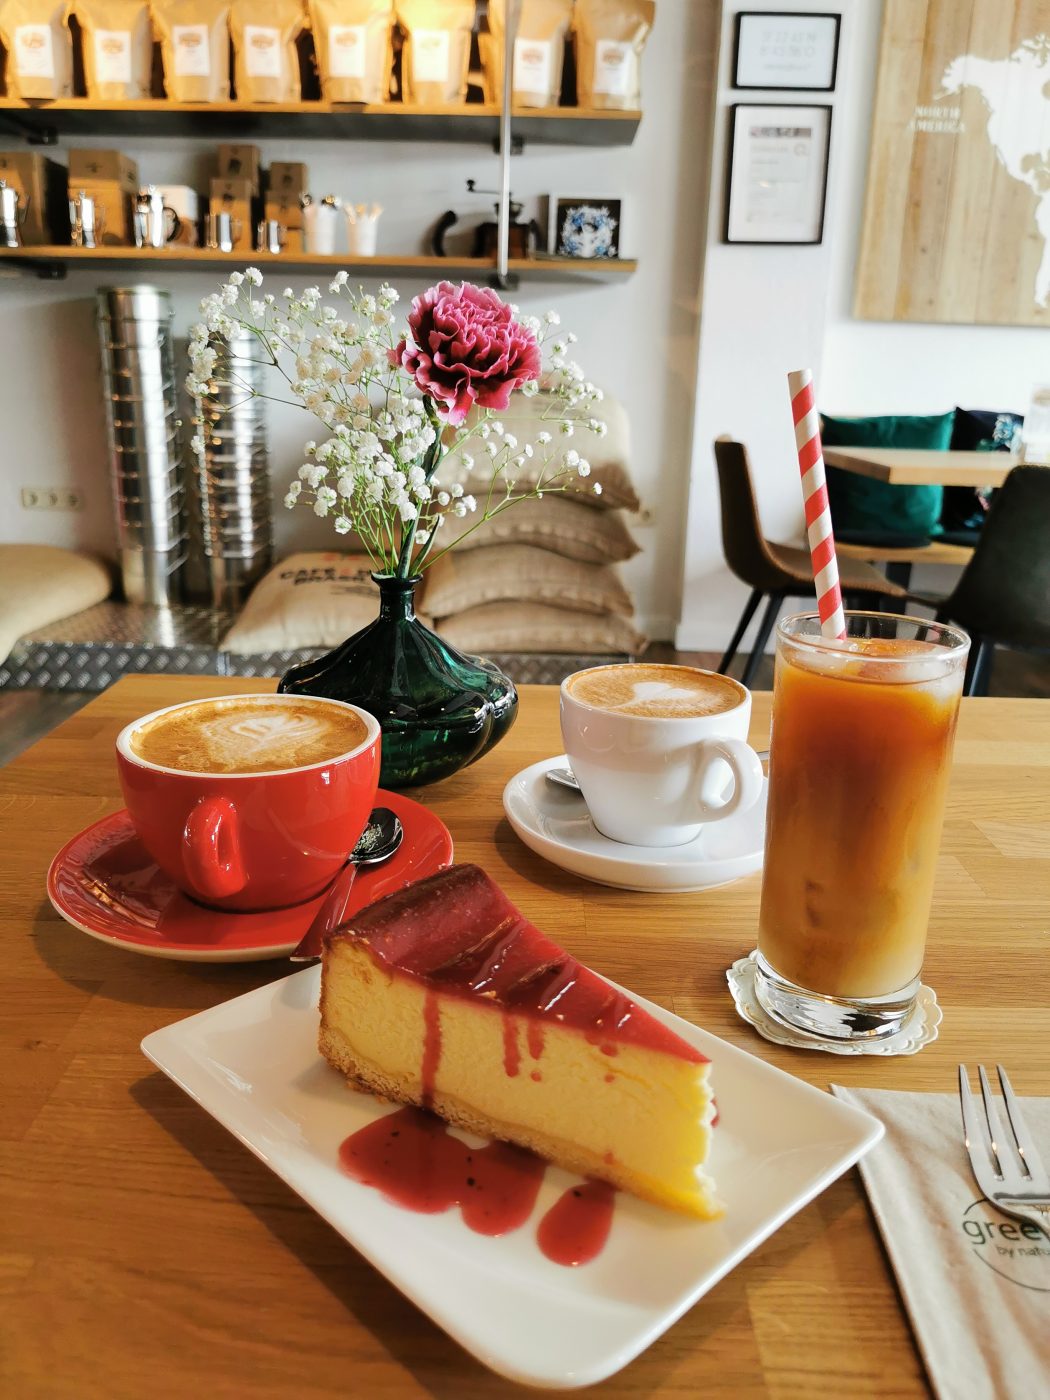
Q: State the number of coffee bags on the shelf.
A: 8